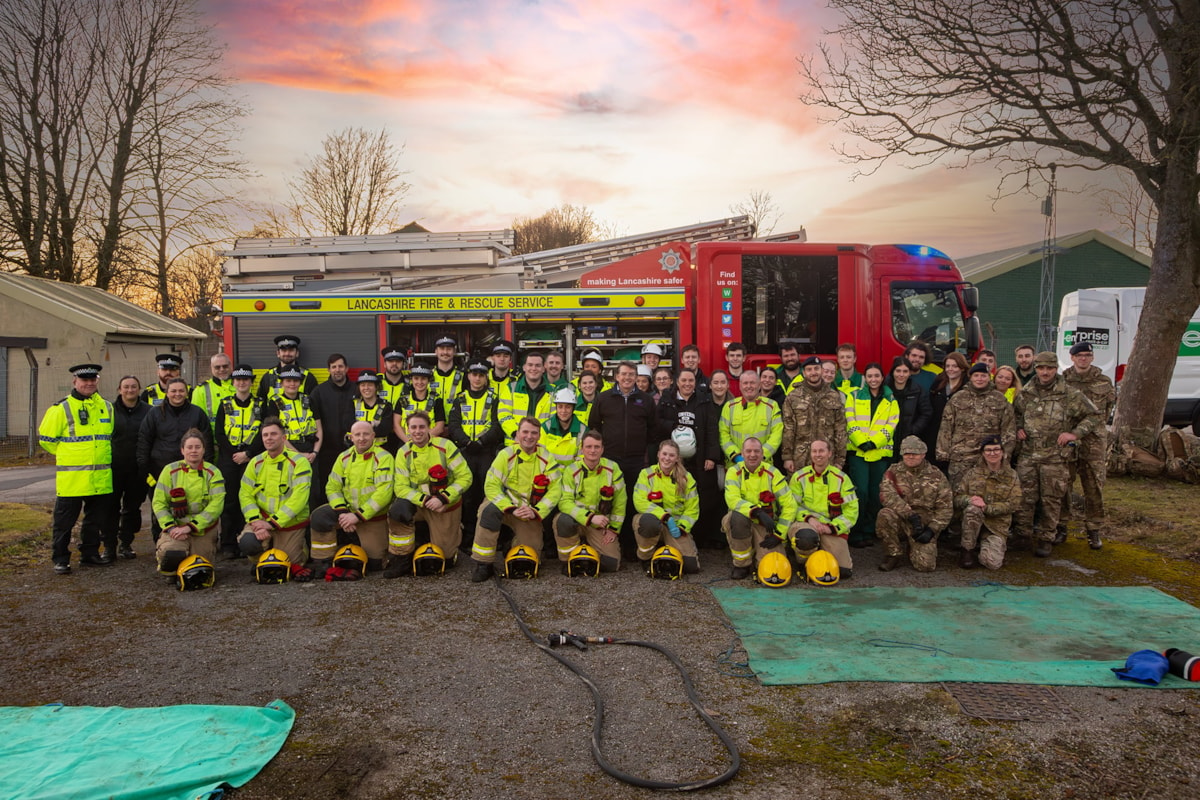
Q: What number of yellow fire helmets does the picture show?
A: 9